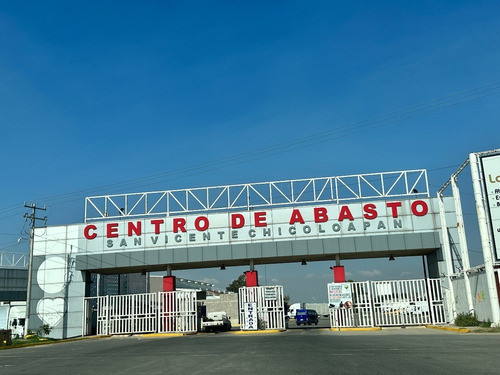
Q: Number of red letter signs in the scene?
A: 14